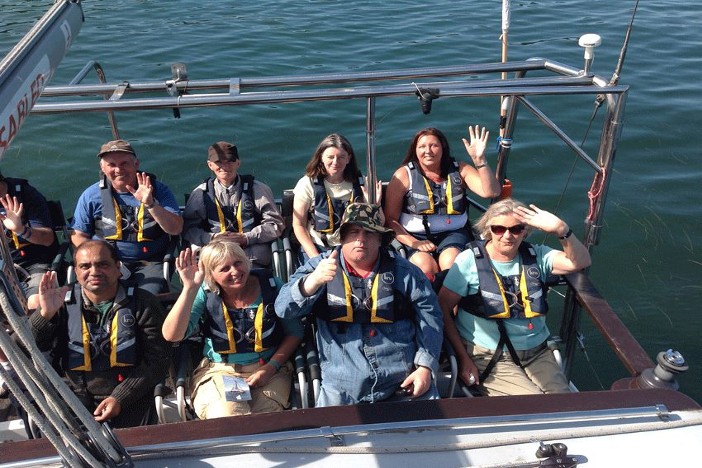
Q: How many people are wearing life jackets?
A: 9